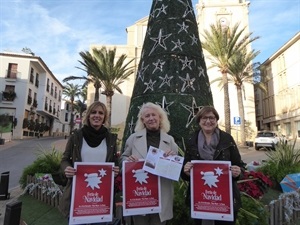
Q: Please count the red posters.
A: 3